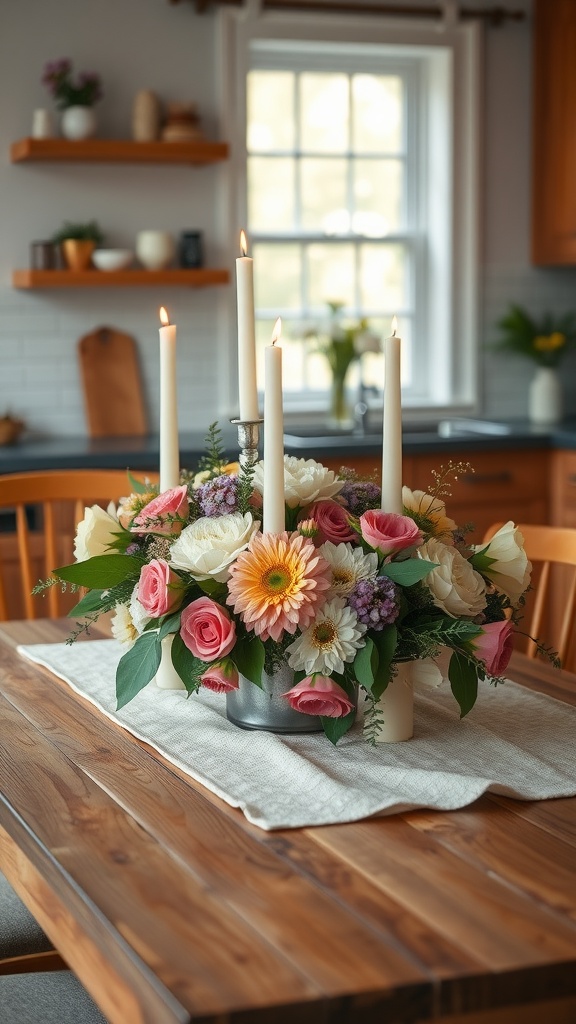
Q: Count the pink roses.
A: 8